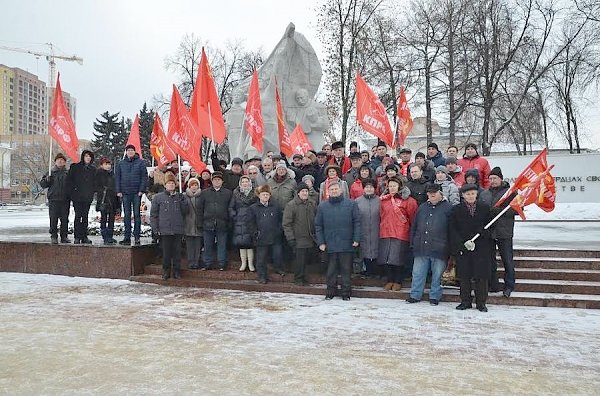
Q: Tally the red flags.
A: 12